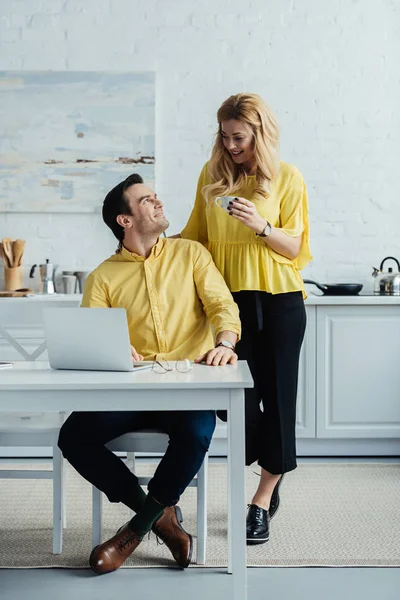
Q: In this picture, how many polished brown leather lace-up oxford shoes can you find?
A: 2